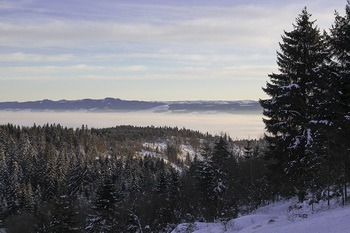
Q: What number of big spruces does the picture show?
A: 2